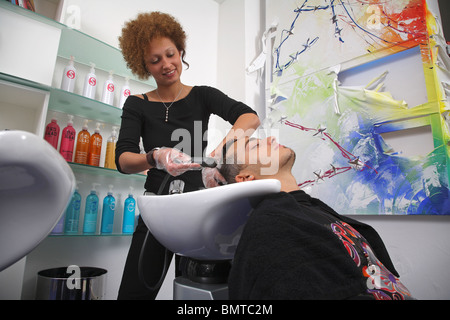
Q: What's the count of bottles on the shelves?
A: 14